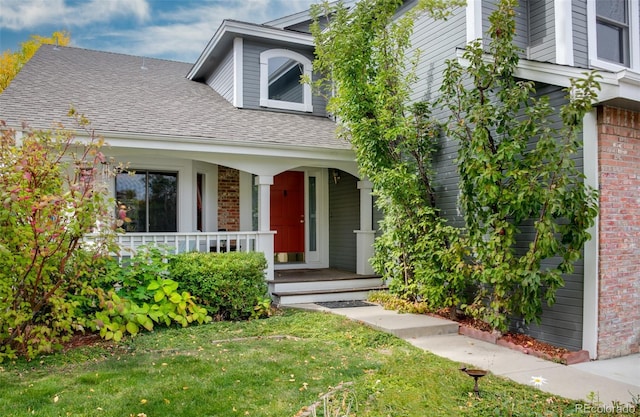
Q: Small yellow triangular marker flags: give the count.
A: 0